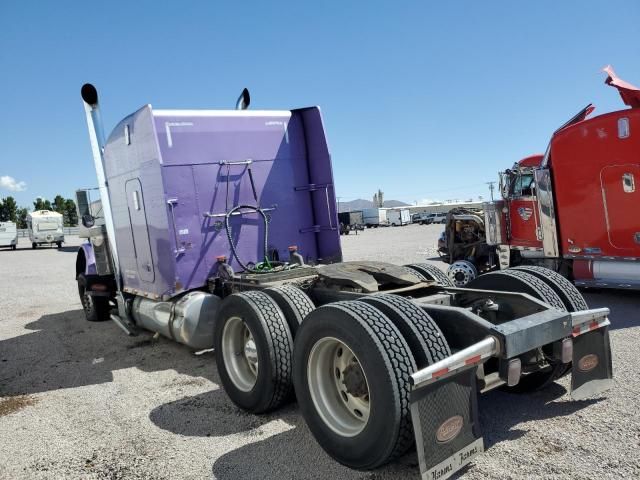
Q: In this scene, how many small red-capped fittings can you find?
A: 2